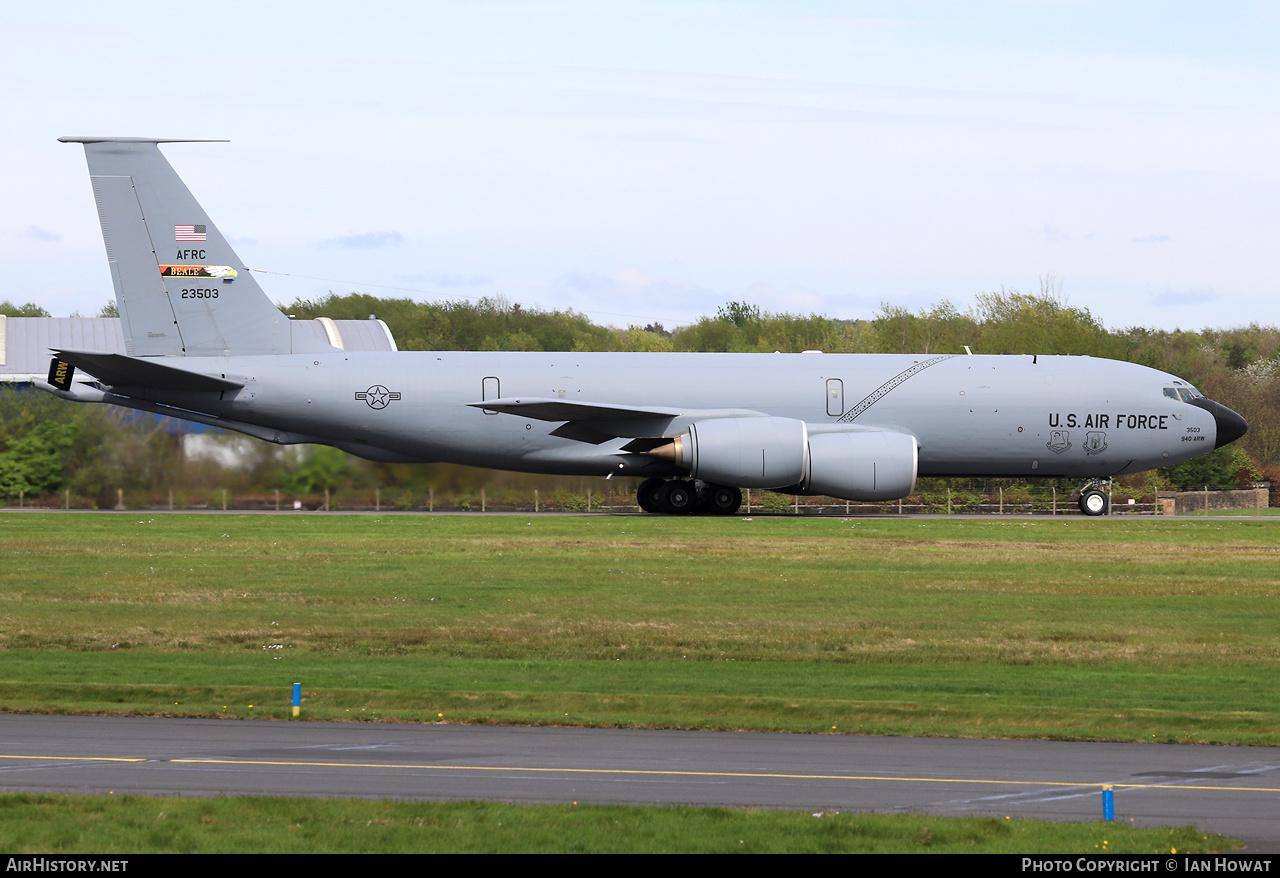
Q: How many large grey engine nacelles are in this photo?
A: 2